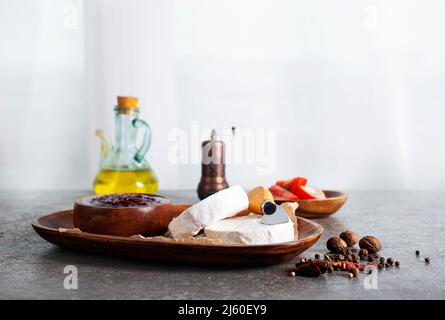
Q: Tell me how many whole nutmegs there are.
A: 3